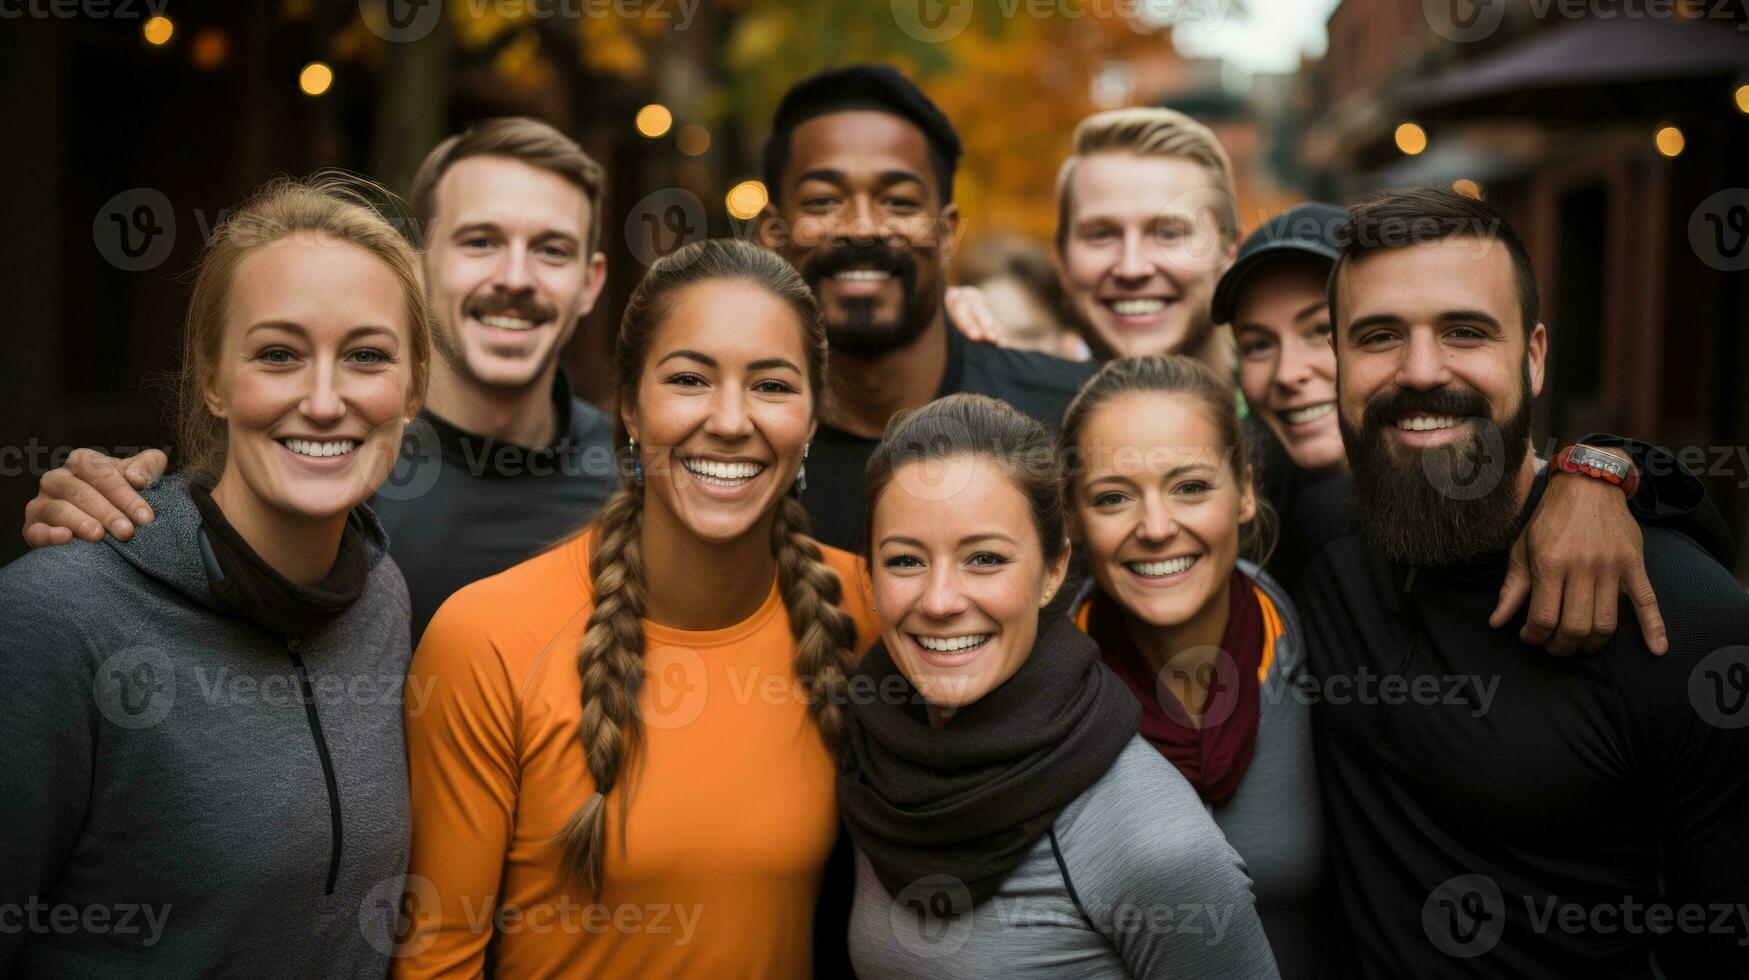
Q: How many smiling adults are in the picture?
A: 9